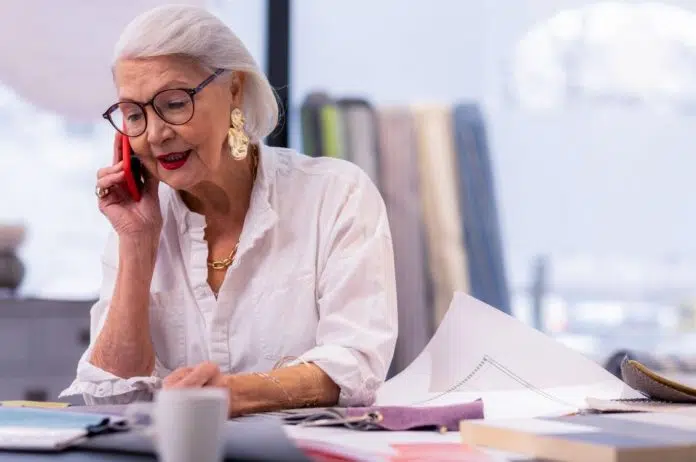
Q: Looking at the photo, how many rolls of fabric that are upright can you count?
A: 6